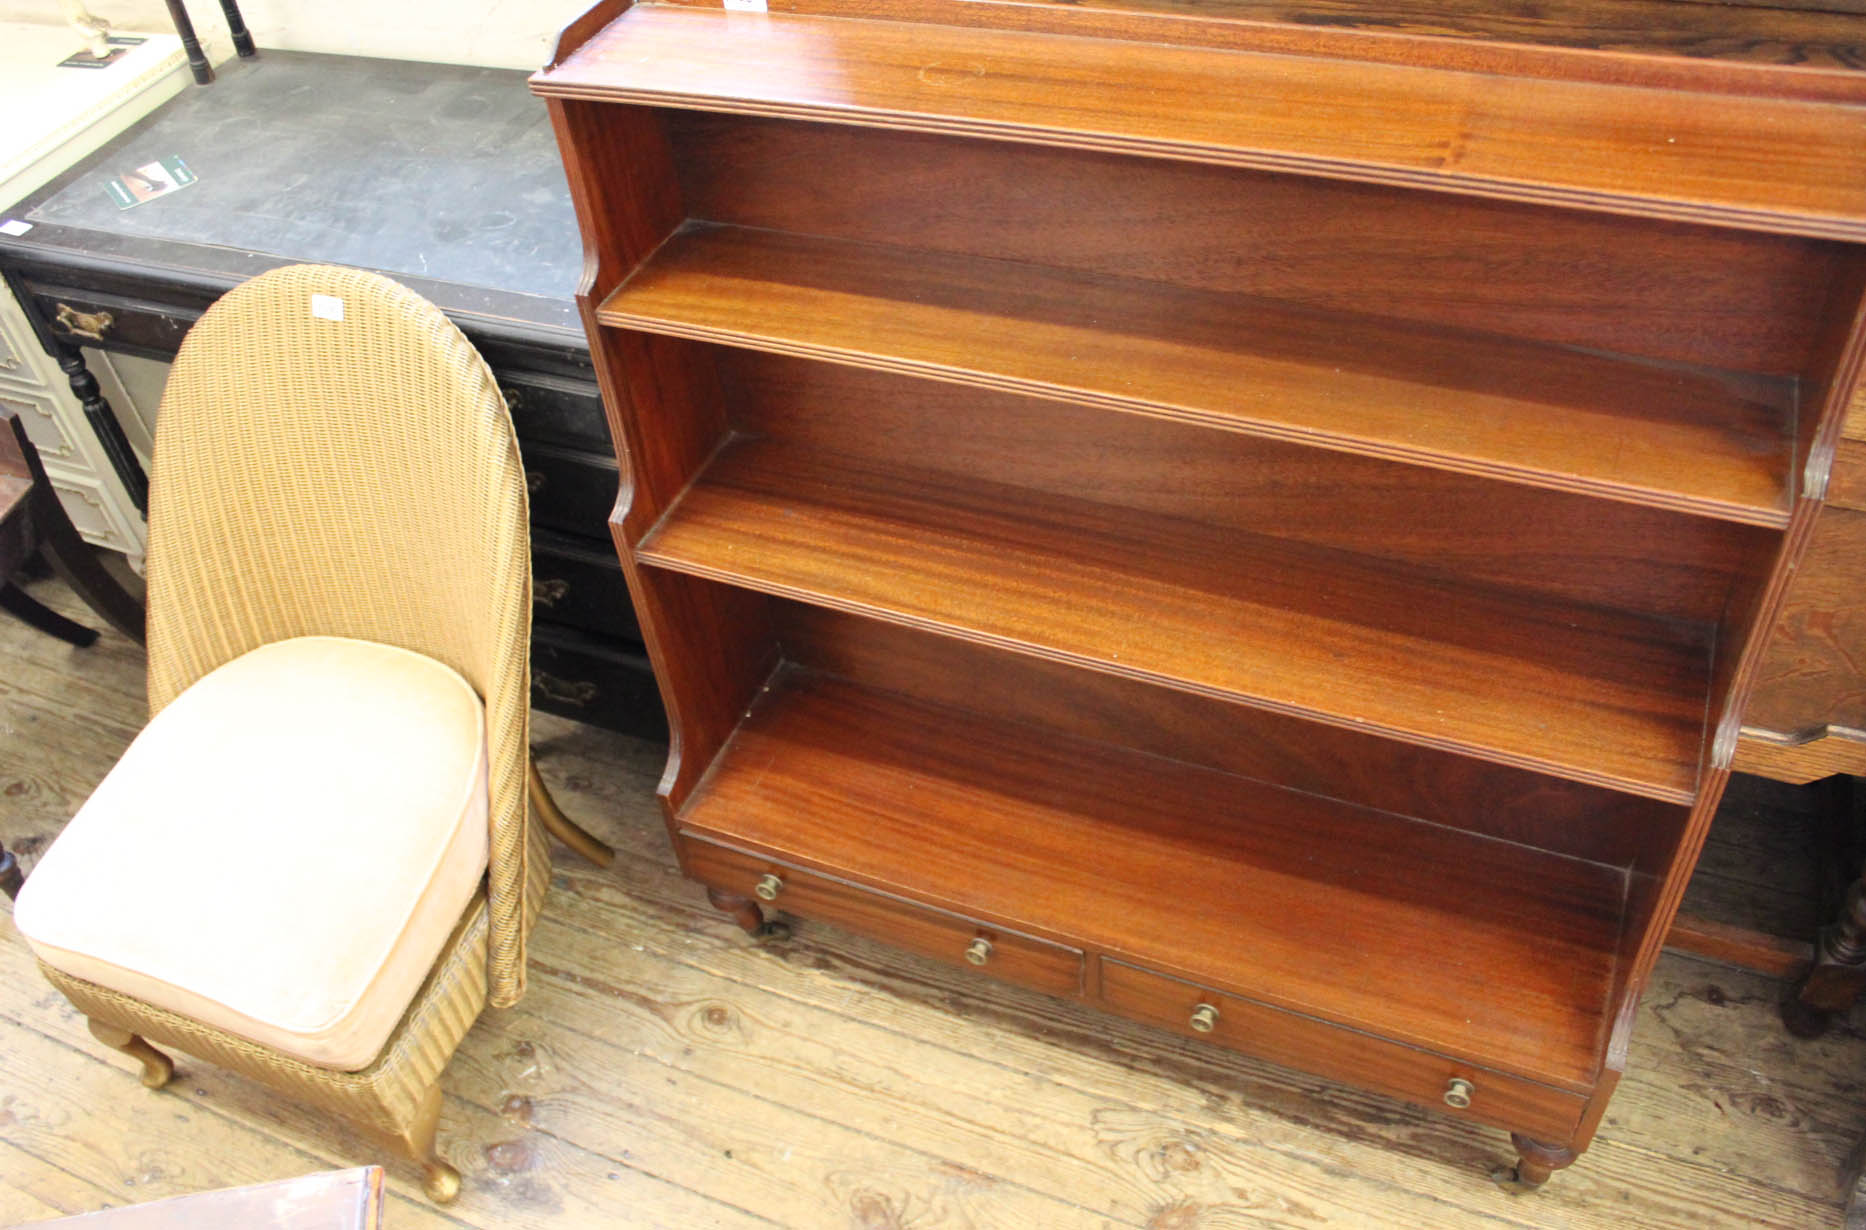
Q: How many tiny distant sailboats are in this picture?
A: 0